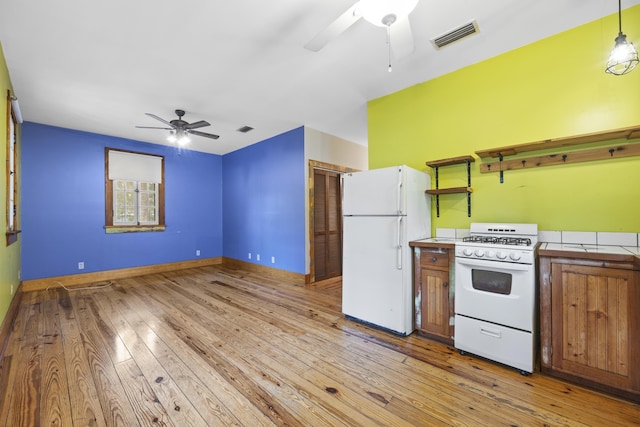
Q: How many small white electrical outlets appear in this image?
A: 5